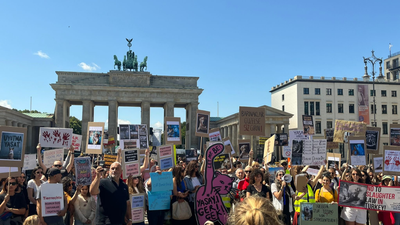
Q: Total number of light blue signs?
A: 2